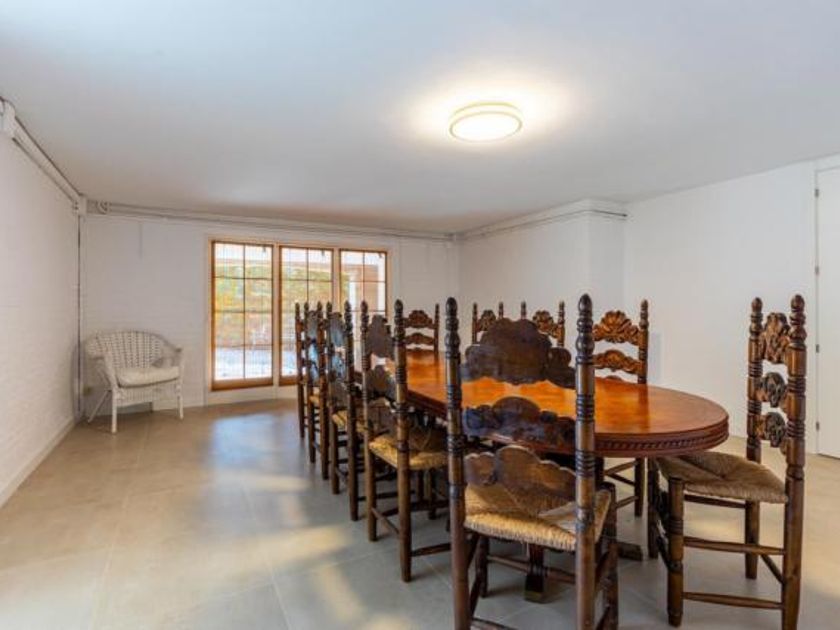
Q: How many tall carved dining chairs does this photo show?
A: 10